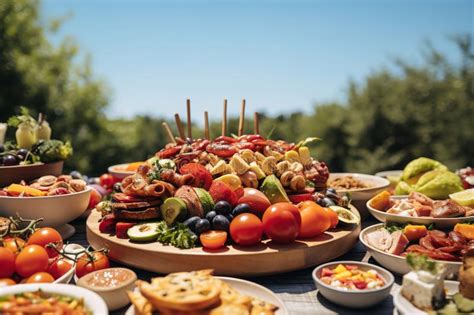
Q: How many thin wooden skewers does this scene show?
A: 7